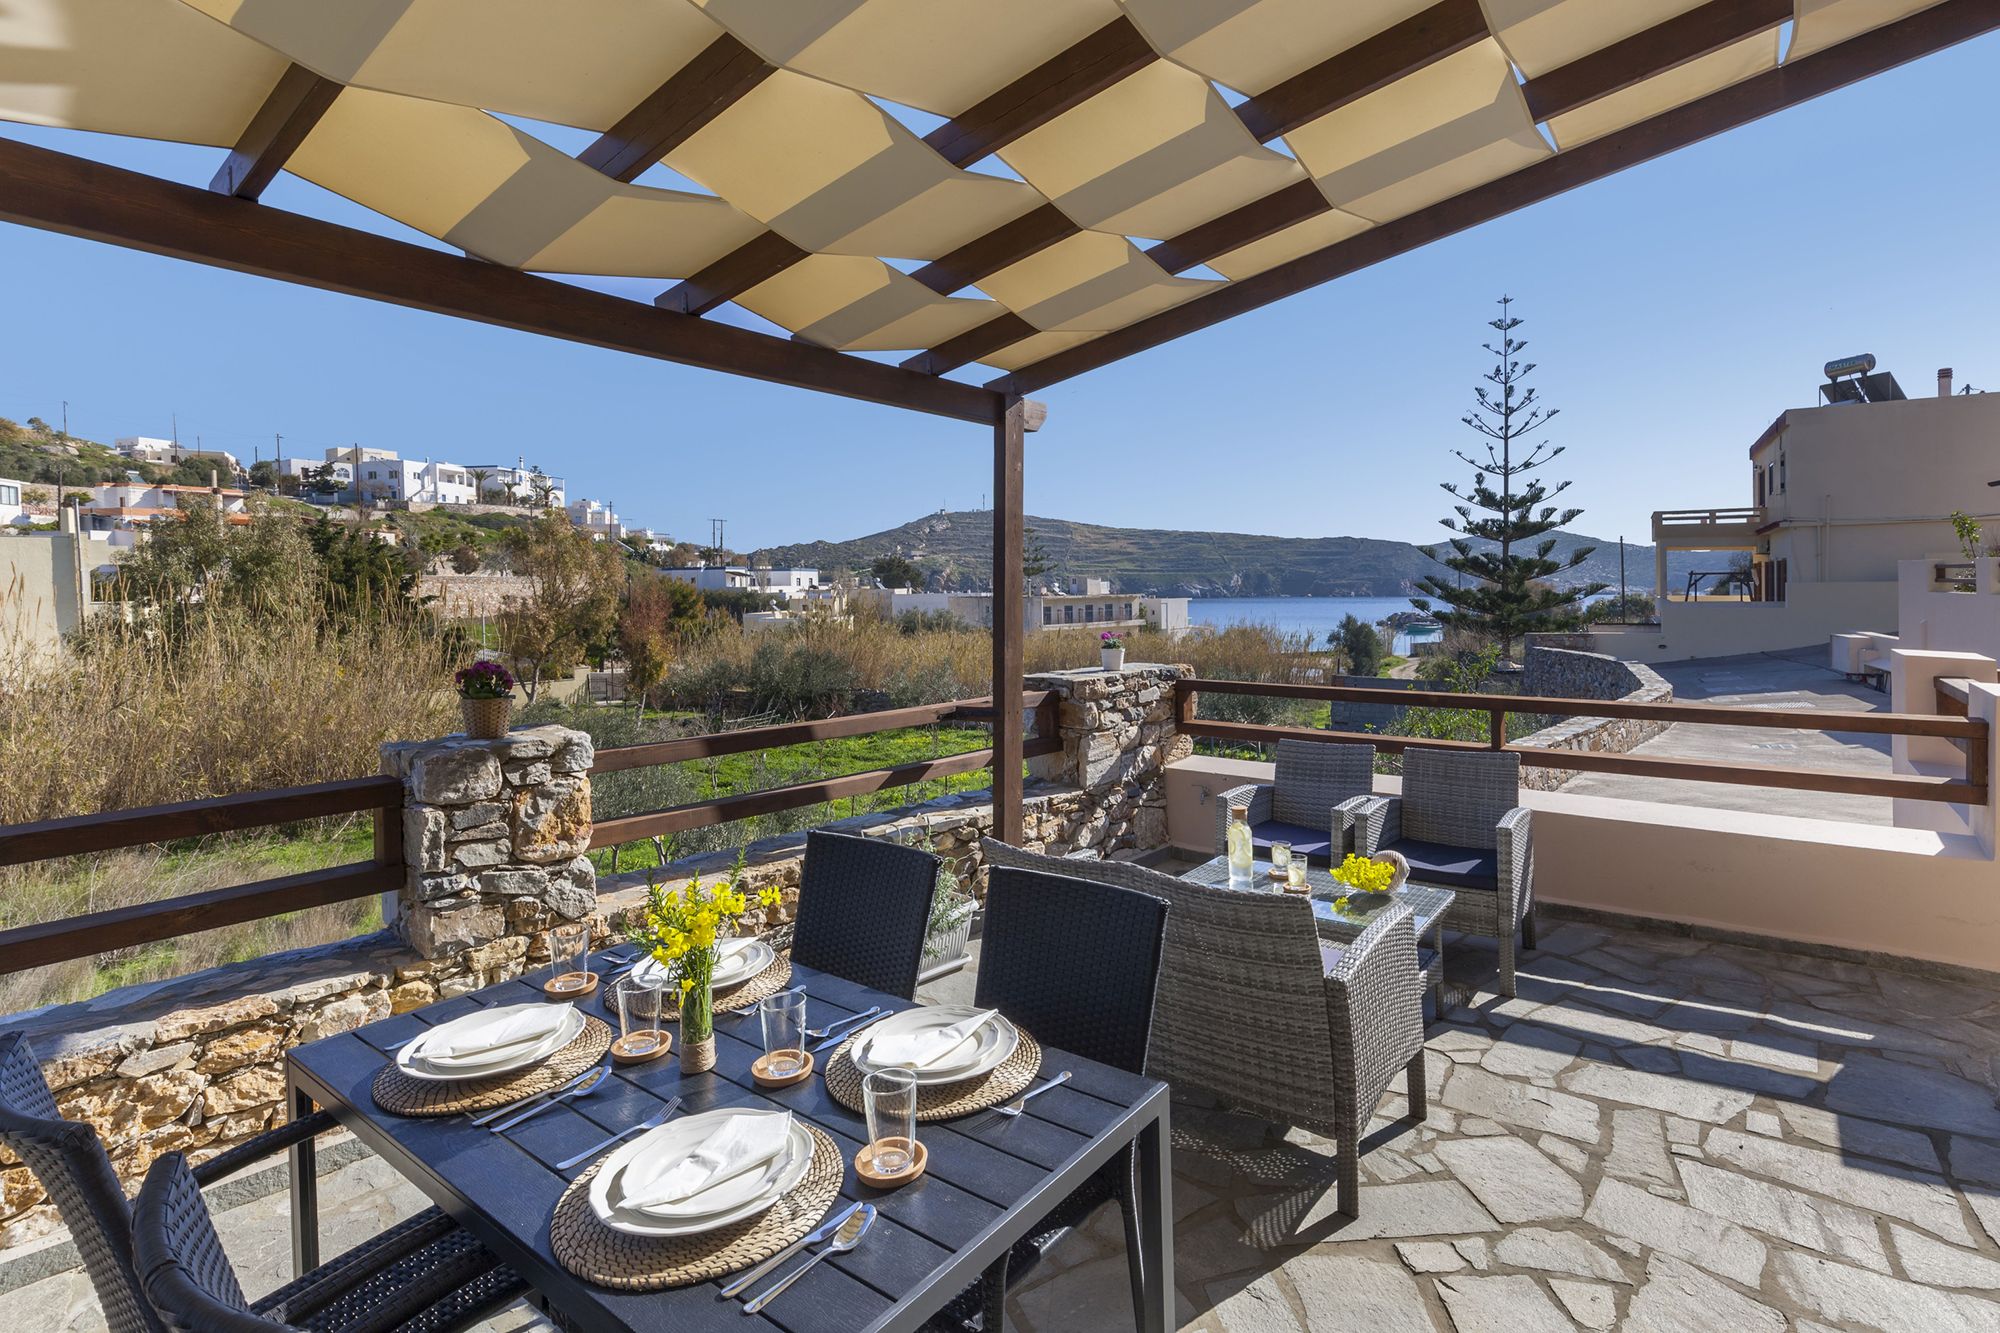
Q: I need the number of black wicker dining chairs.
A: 4